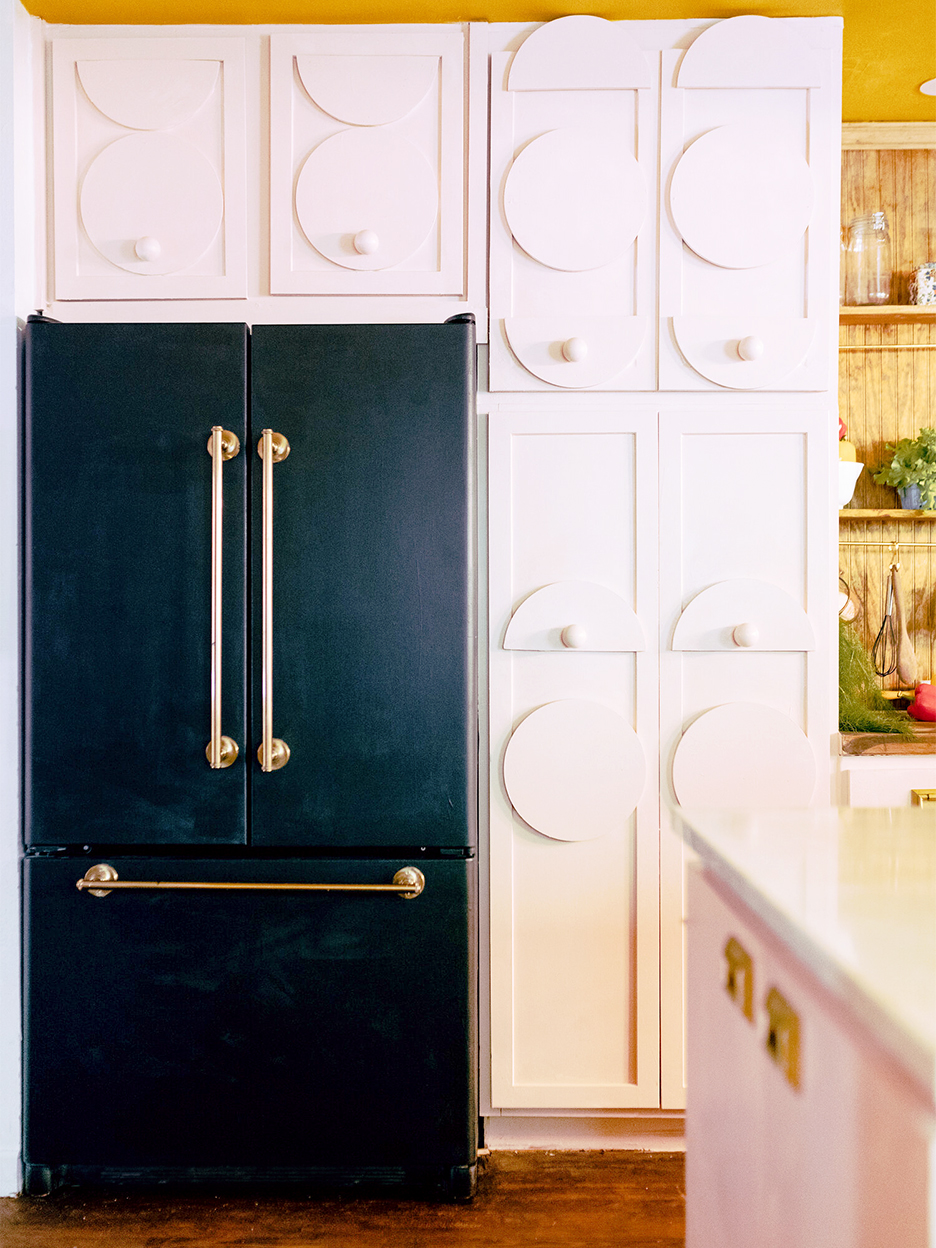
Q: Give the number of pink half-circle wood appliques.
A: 8